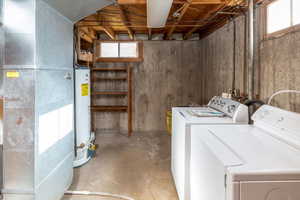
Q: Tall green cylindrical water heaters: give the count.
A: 0